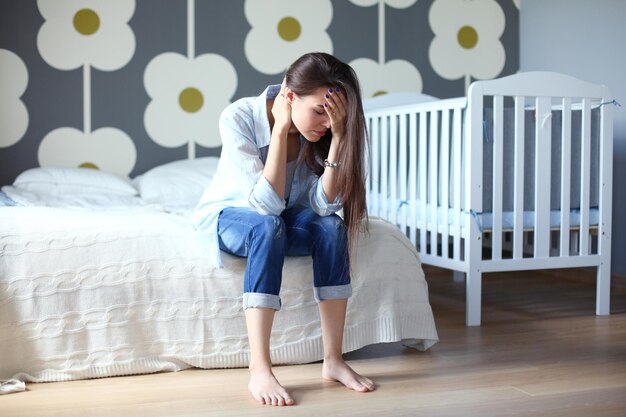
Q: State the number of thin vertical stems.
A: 5